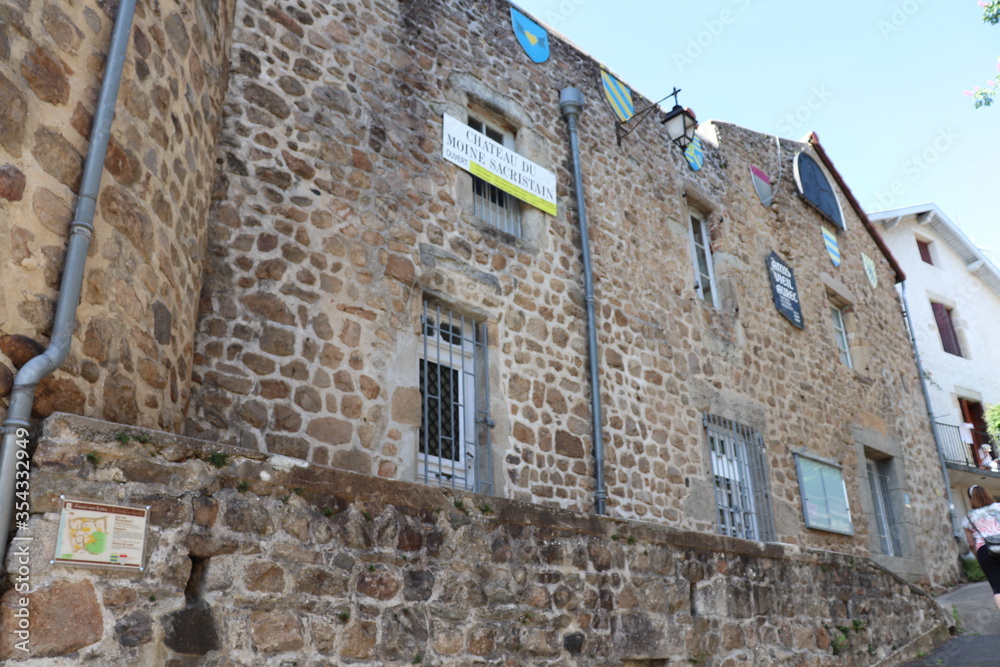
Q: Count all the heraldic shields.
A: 6